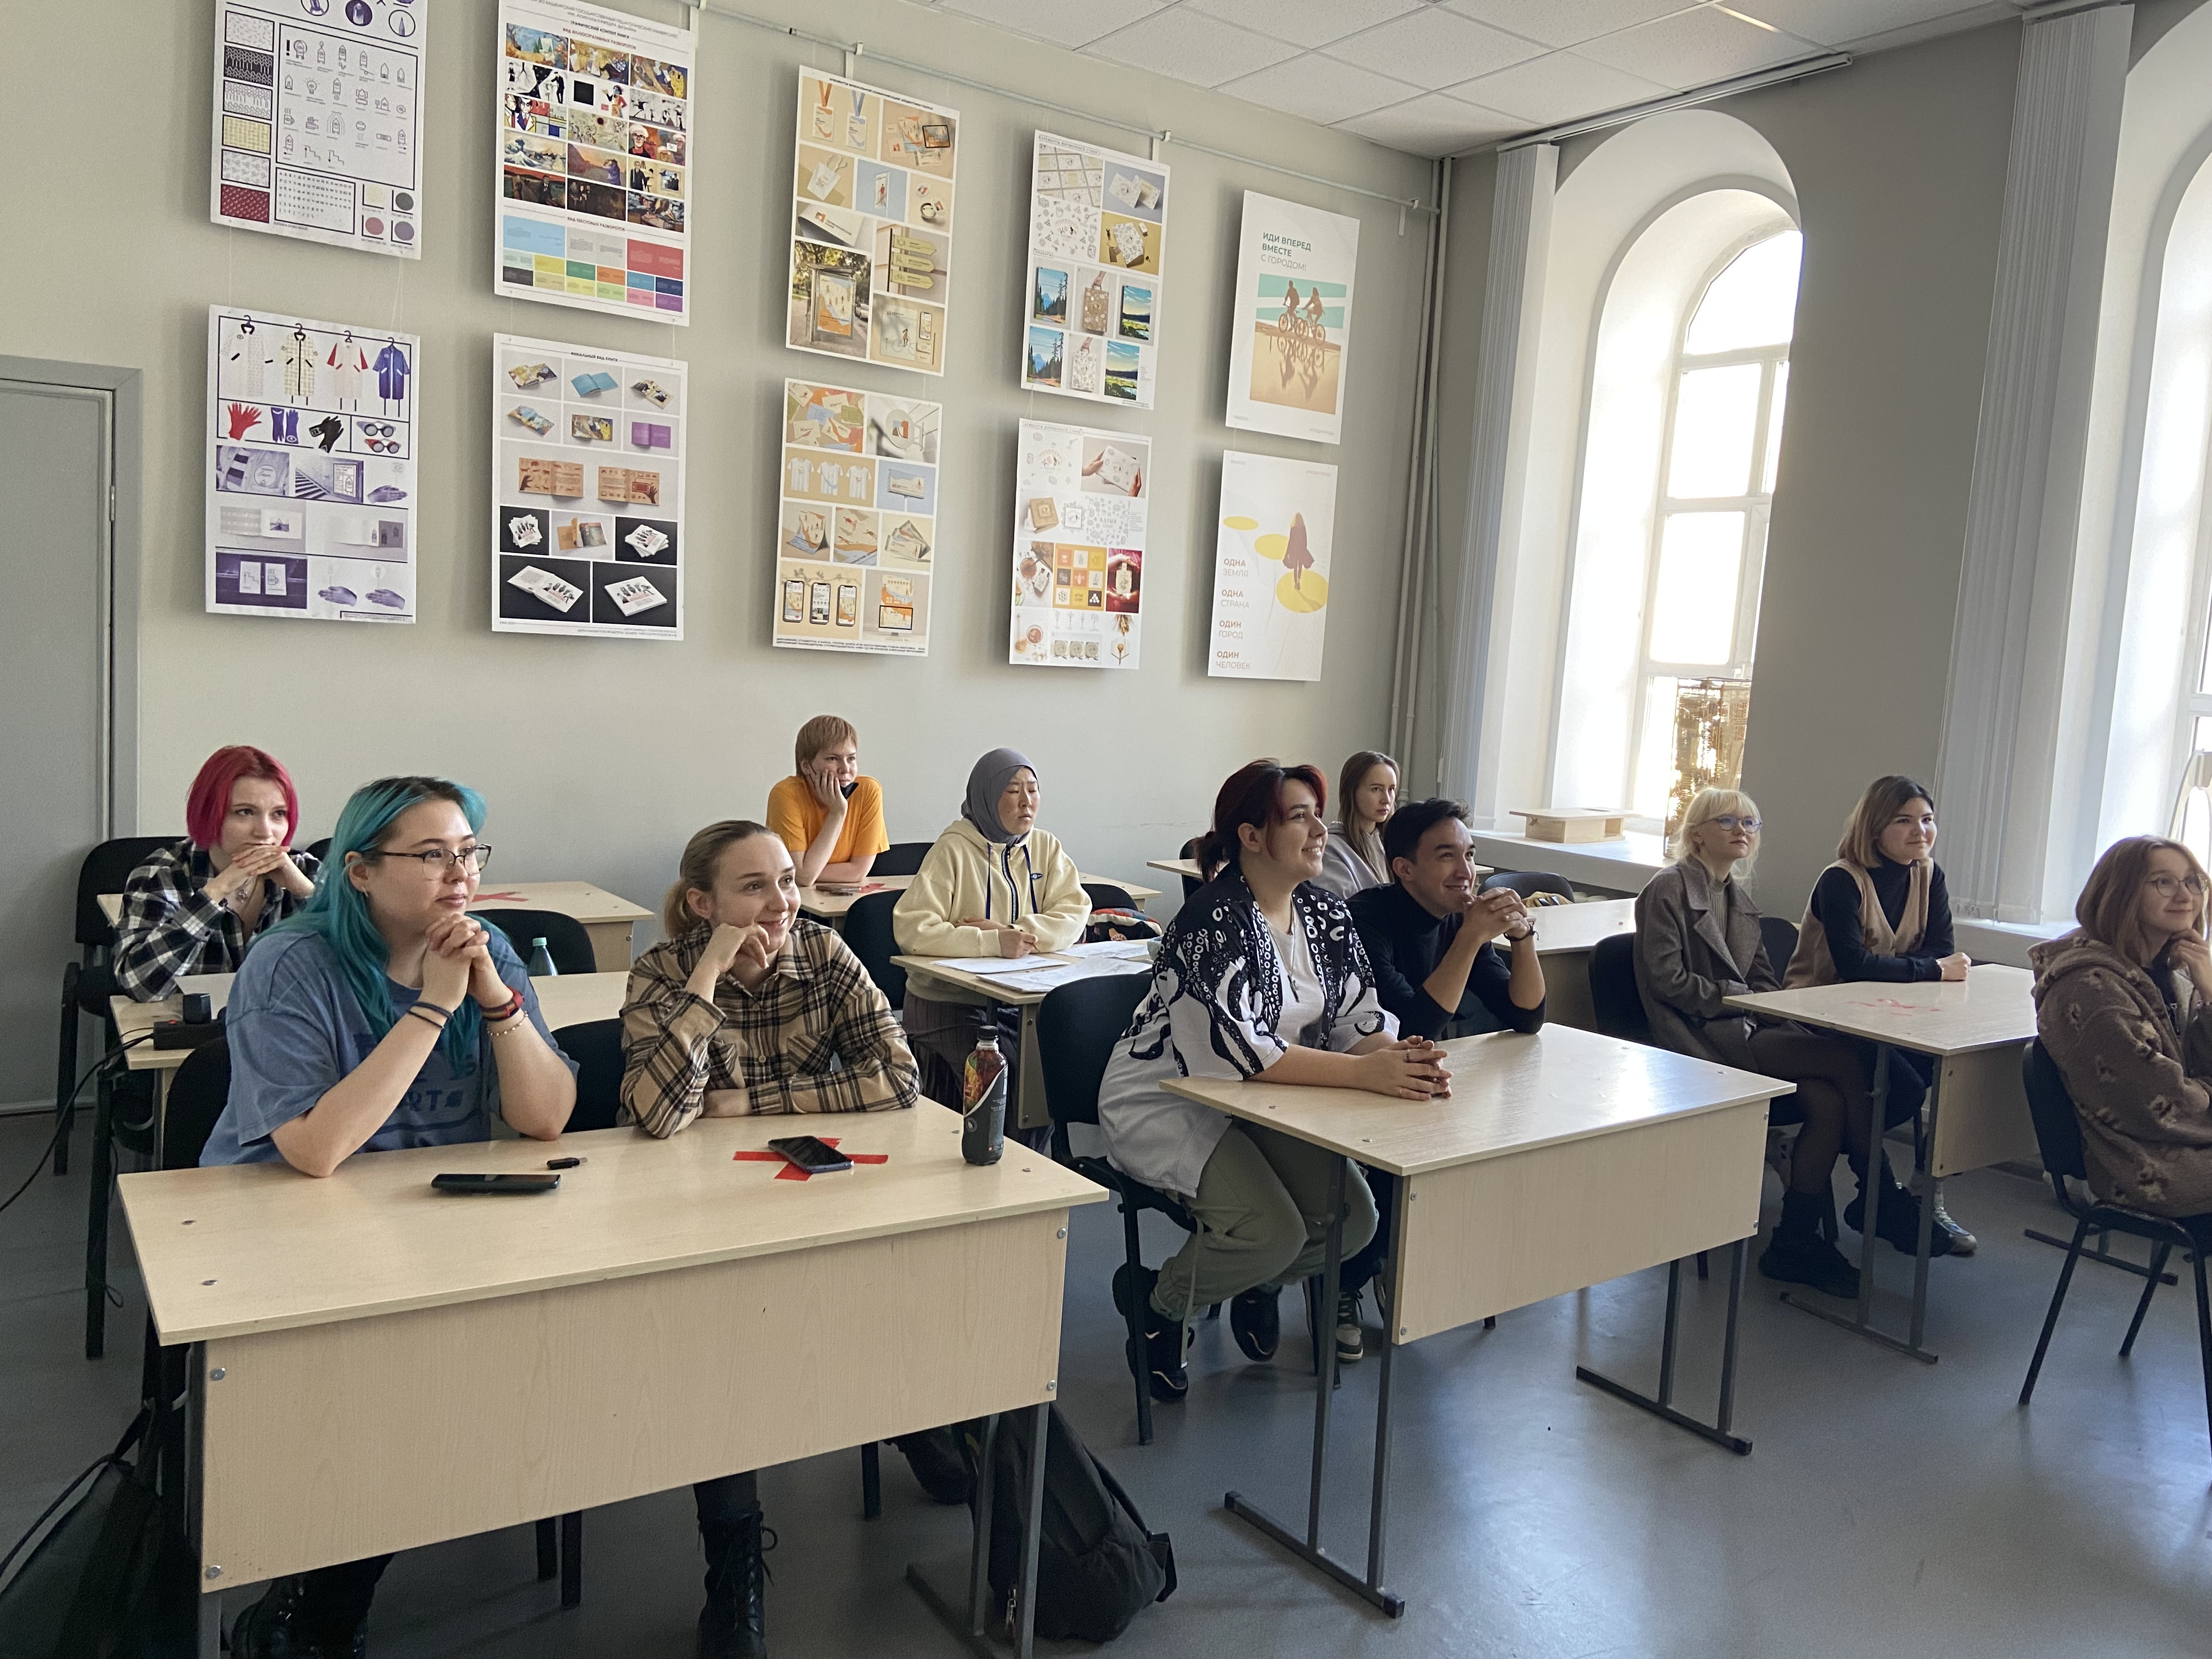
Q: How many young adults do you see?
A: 11